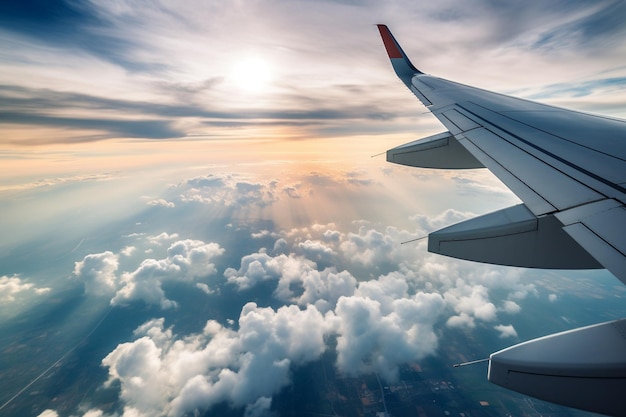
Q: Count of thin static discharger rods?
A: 3